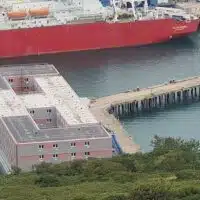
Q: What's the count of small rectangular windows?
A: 14